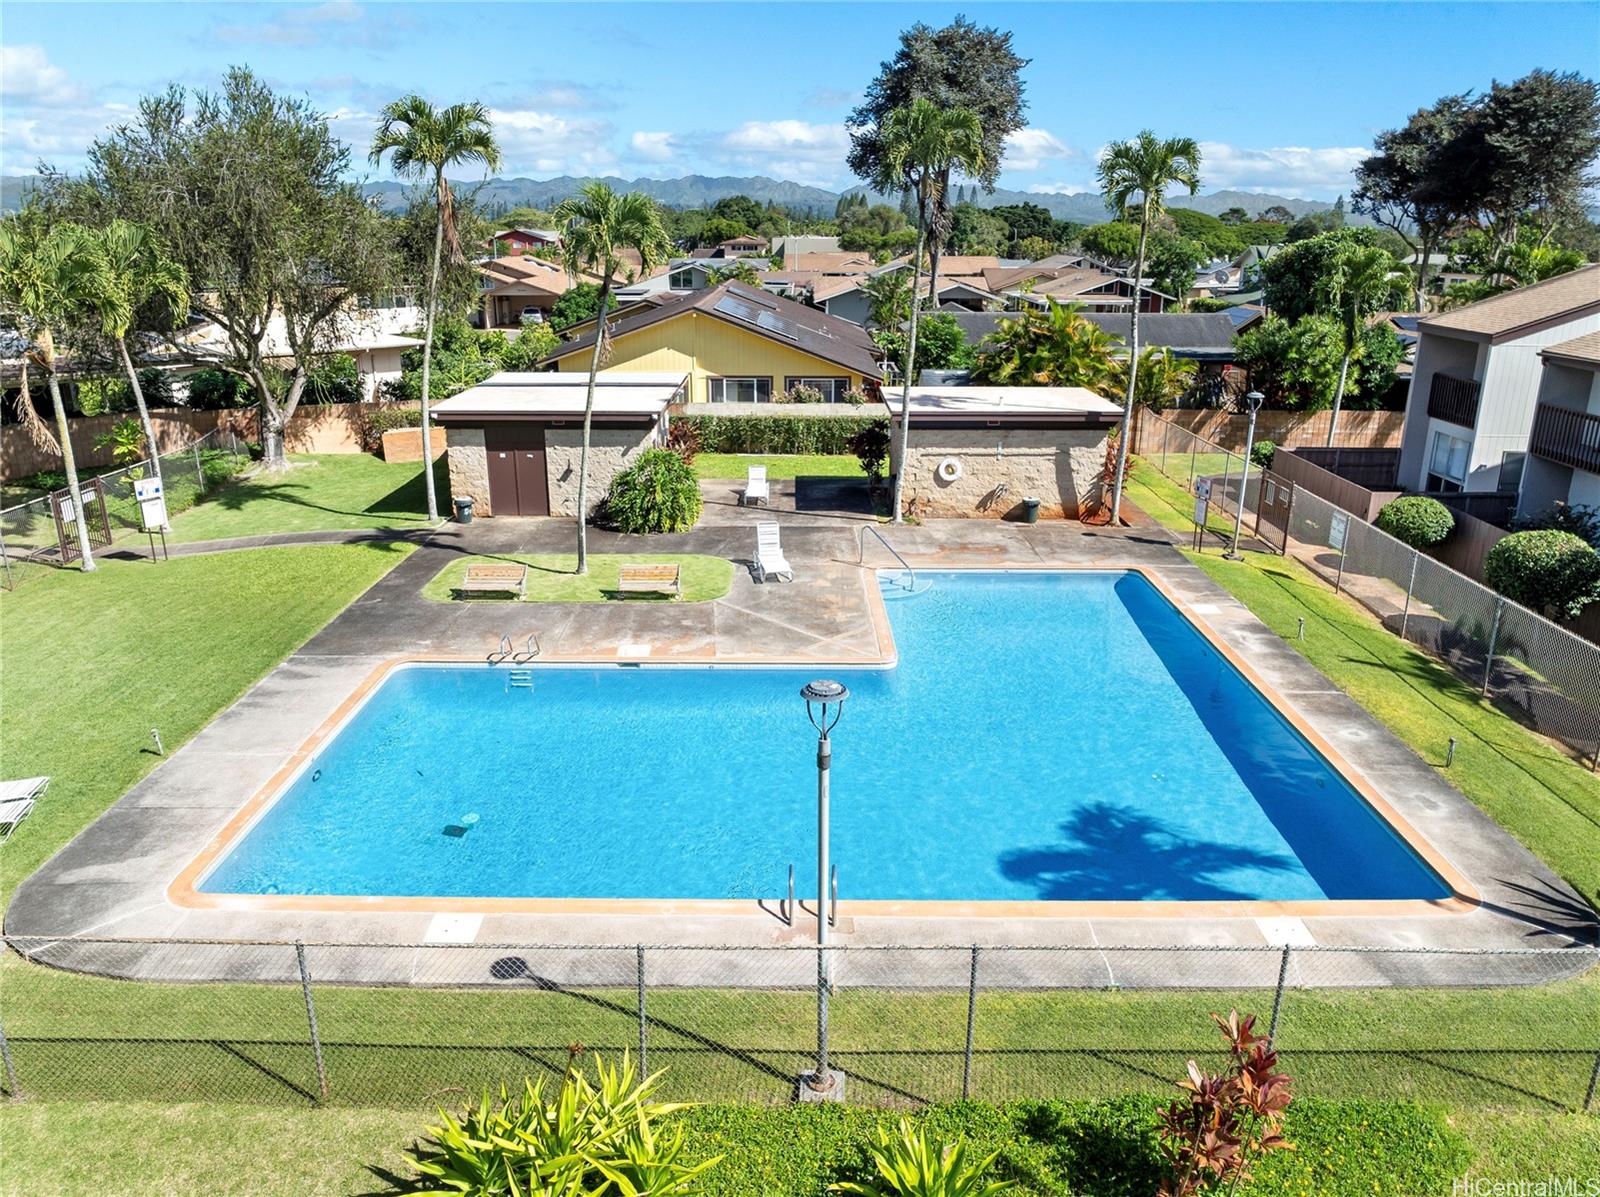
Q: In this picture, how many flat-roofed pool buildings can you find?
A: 2